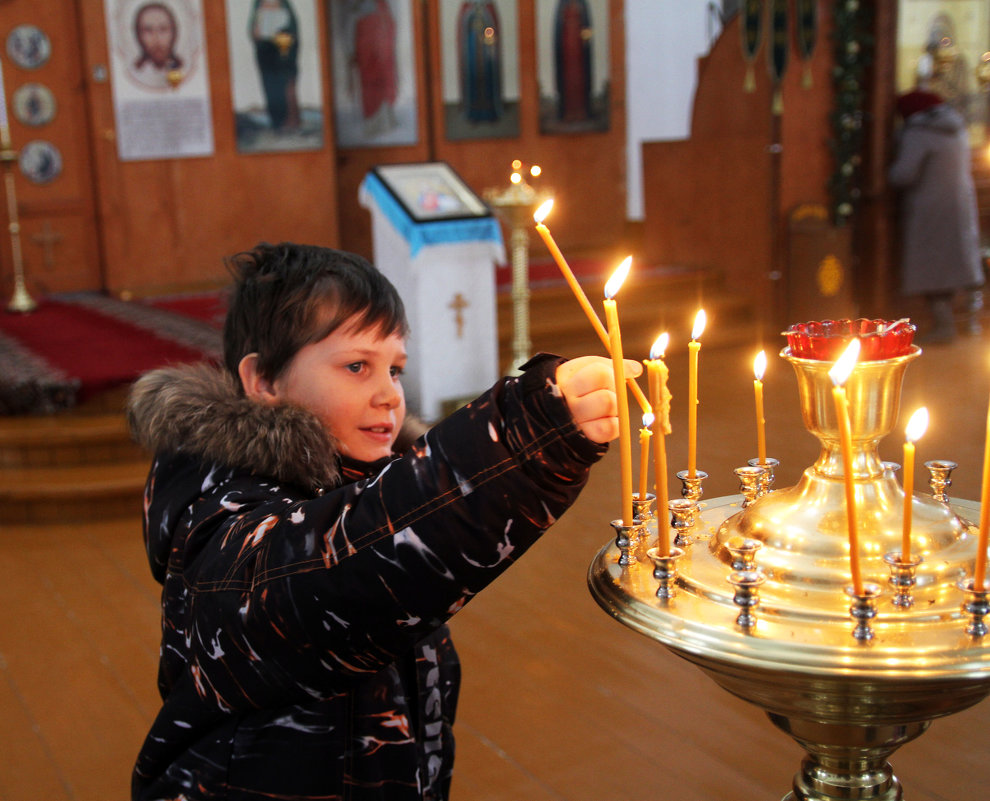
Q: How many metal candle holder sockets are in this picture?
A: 14